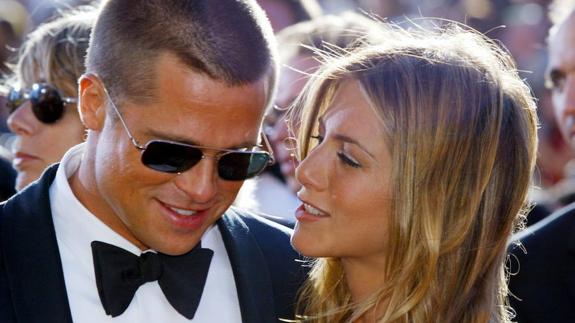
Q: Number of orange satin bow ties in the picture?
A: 0